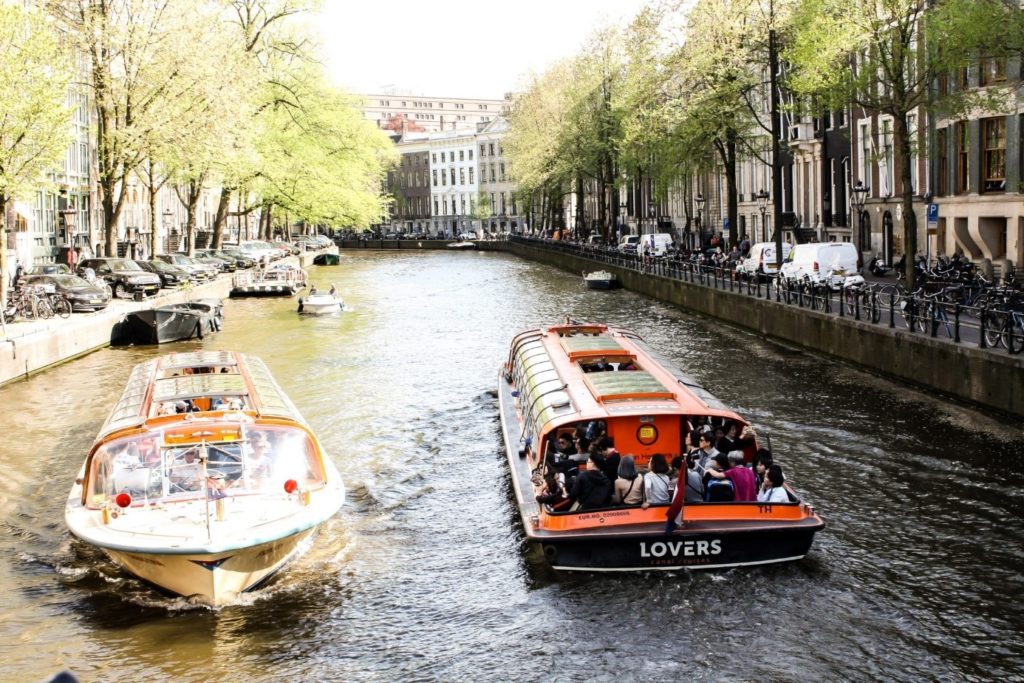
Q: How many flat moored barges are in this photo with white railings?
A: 1